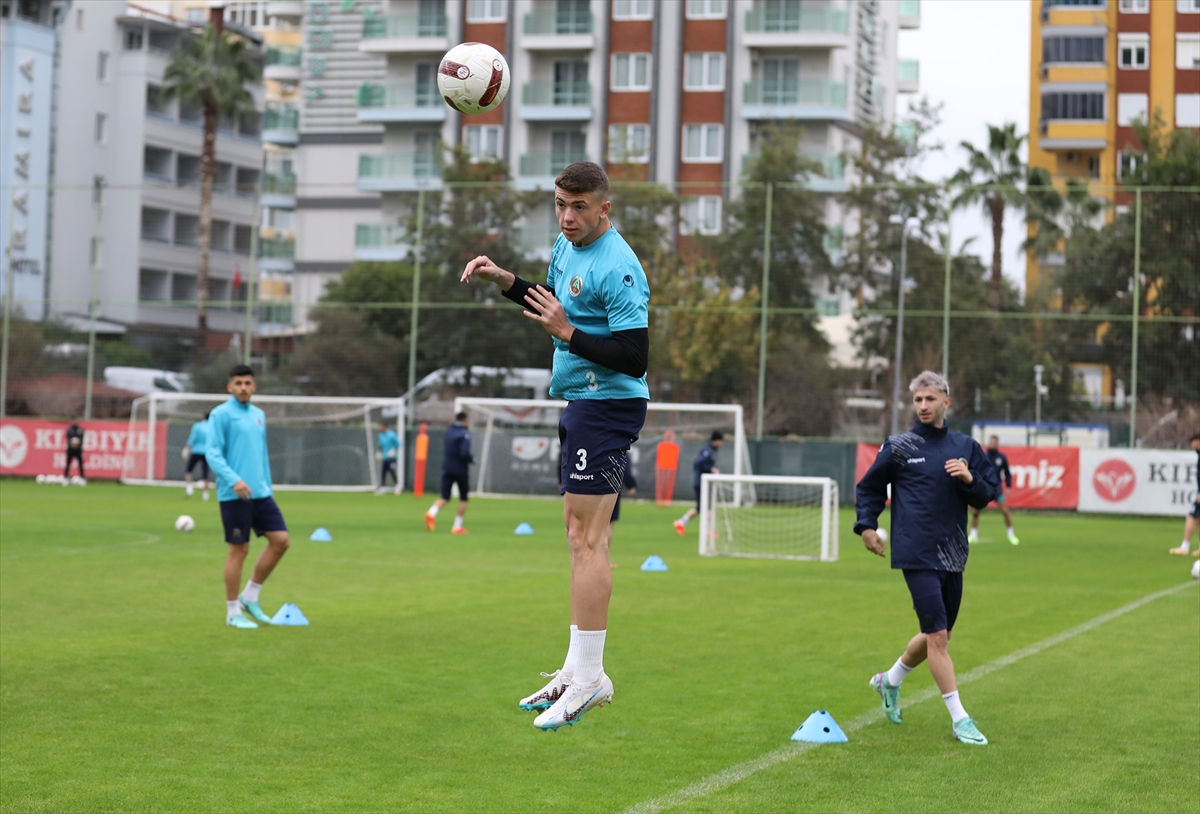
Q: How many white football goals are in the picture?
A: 3